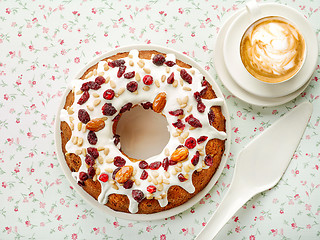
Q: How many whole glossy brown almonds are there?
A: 4